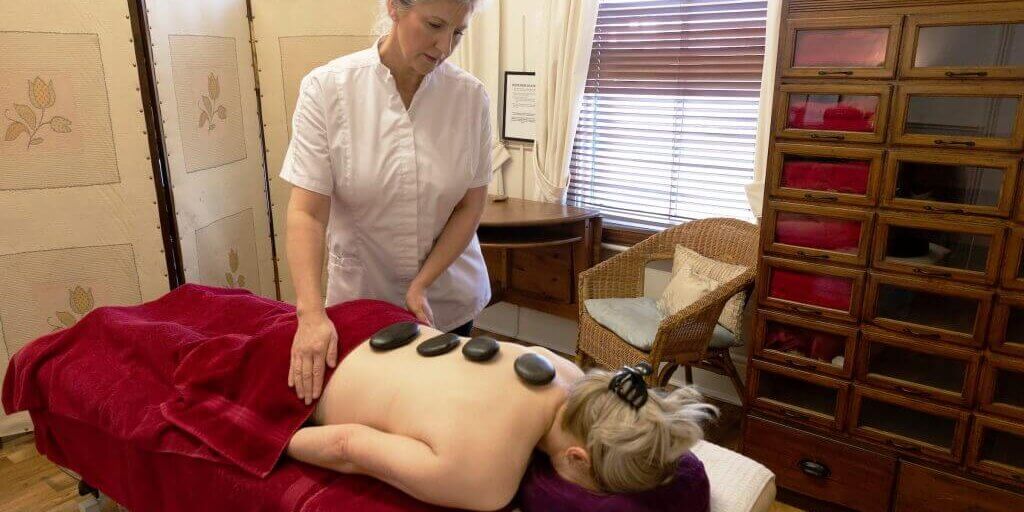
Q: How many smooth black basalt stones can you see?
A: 4